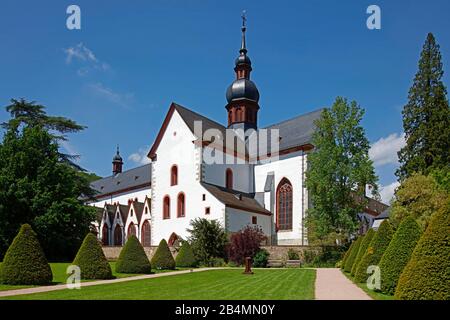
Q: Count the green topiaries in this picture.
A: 11